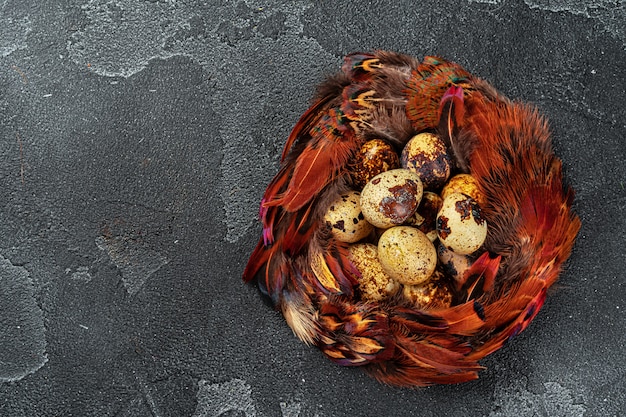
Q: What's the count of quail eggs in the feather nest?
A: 11